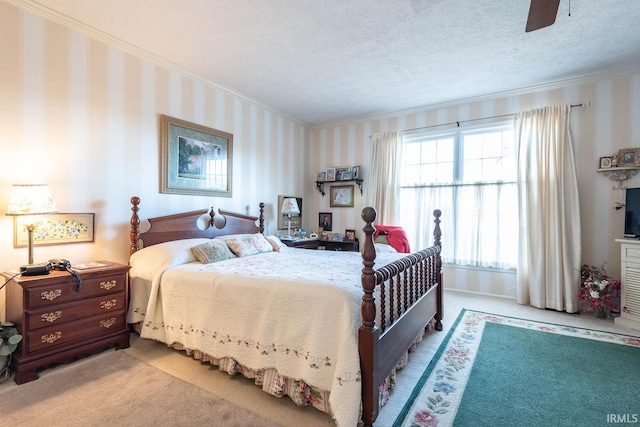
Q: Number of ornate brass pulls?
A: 6